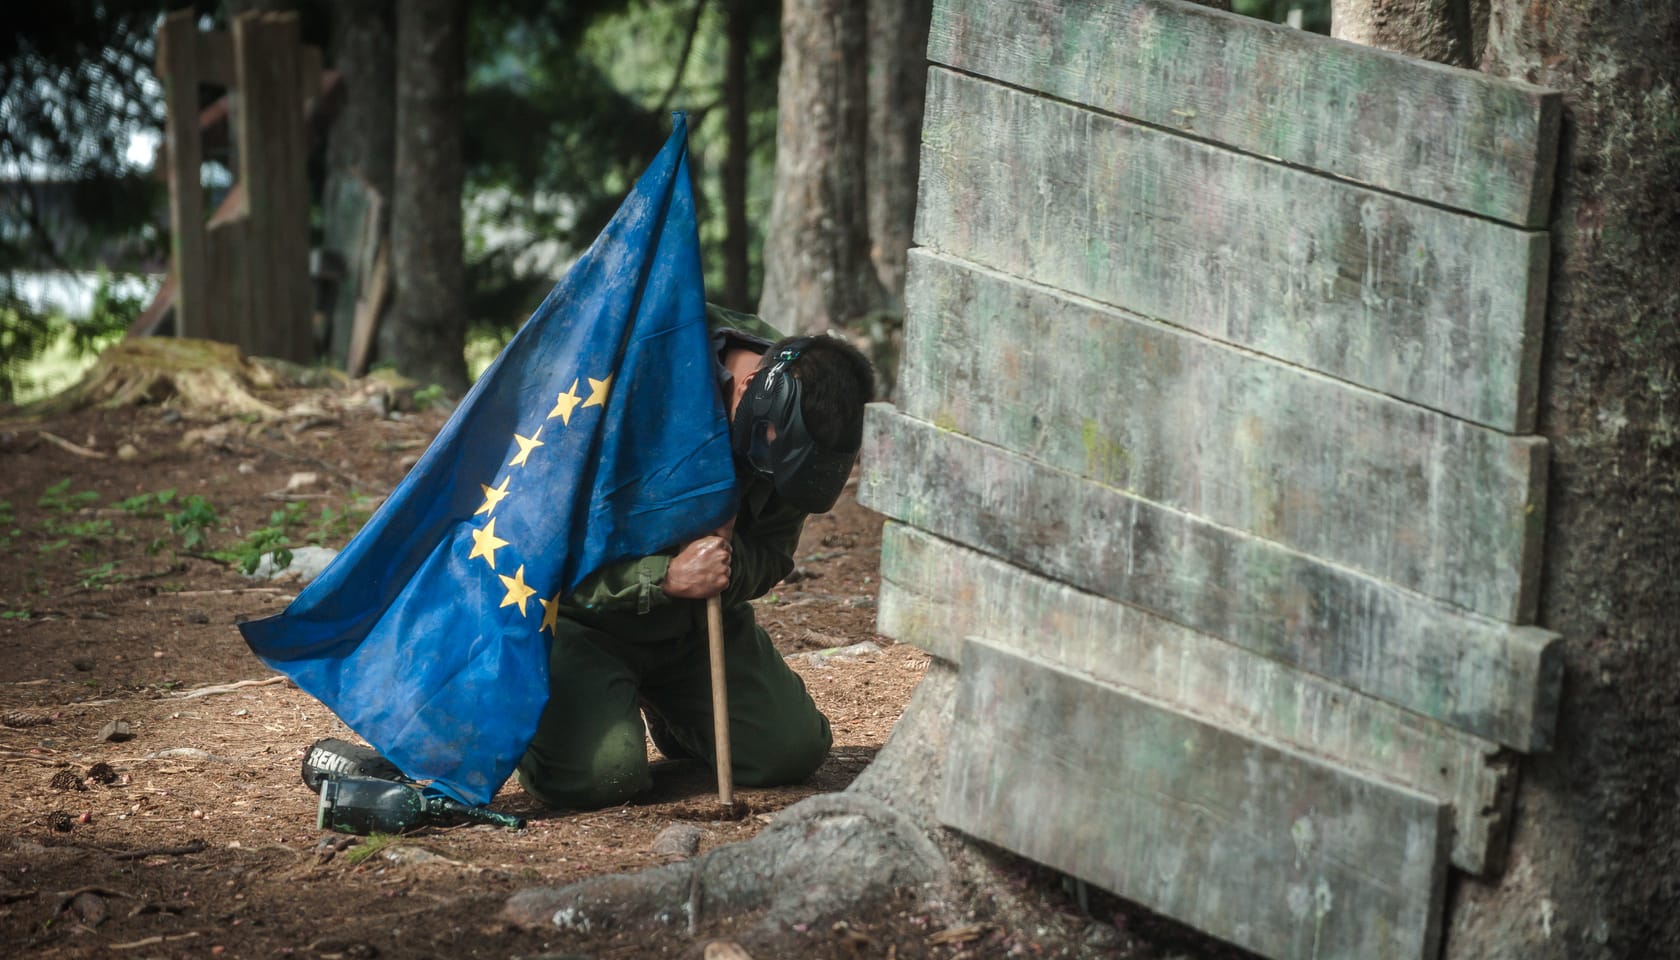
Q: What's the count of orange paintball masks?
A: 0